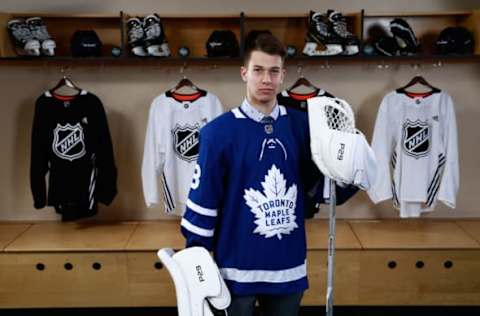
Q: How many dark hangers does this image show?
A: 4